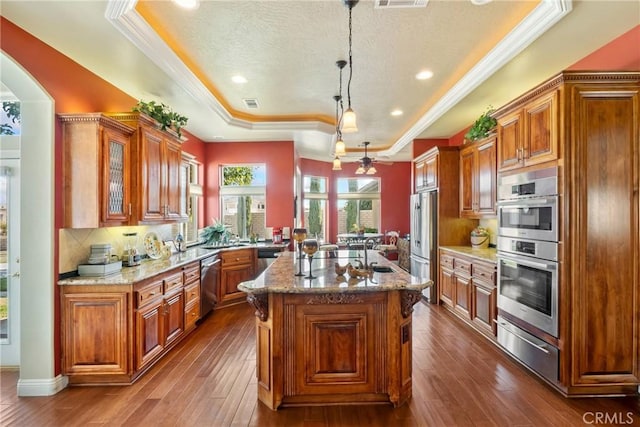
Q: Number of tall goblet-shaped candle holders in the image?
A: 2